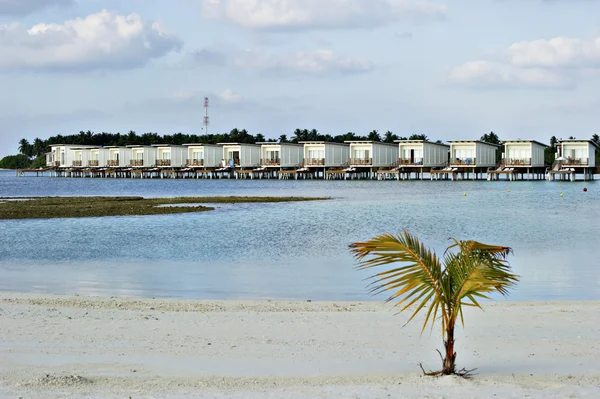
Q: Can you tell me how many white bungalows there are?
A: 15